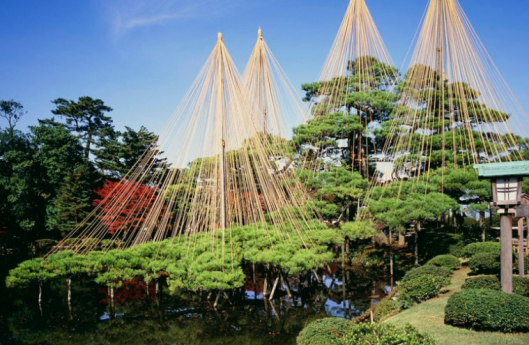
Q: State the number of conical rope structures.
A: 4